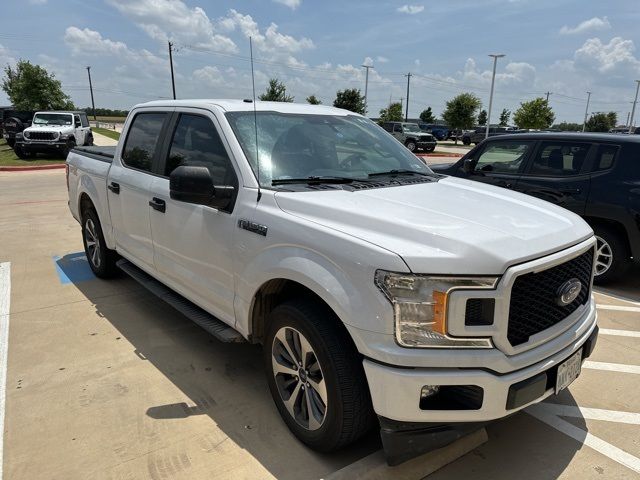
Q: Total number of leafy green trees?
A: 11